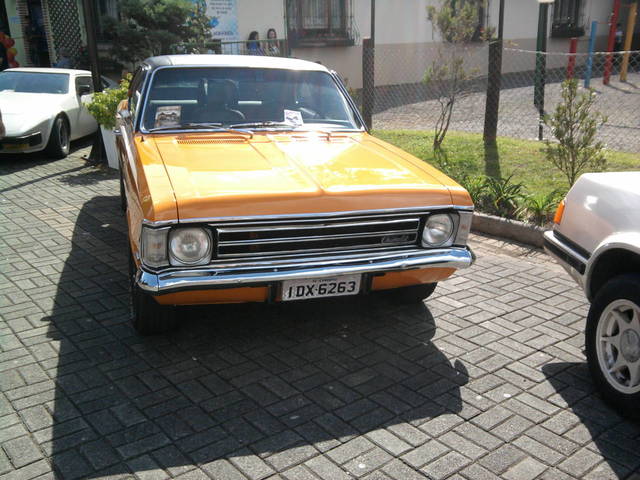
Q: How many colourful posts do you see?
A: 4